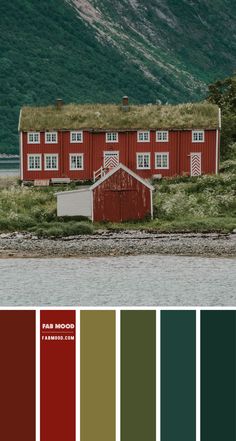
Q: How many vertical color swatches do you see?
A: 6